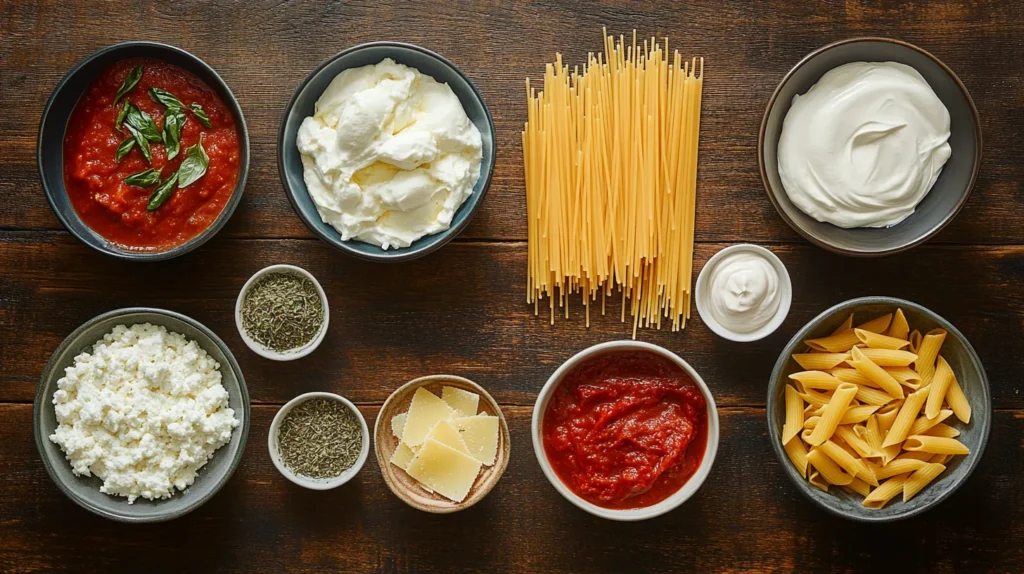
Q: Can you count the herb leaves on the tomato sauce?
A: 11